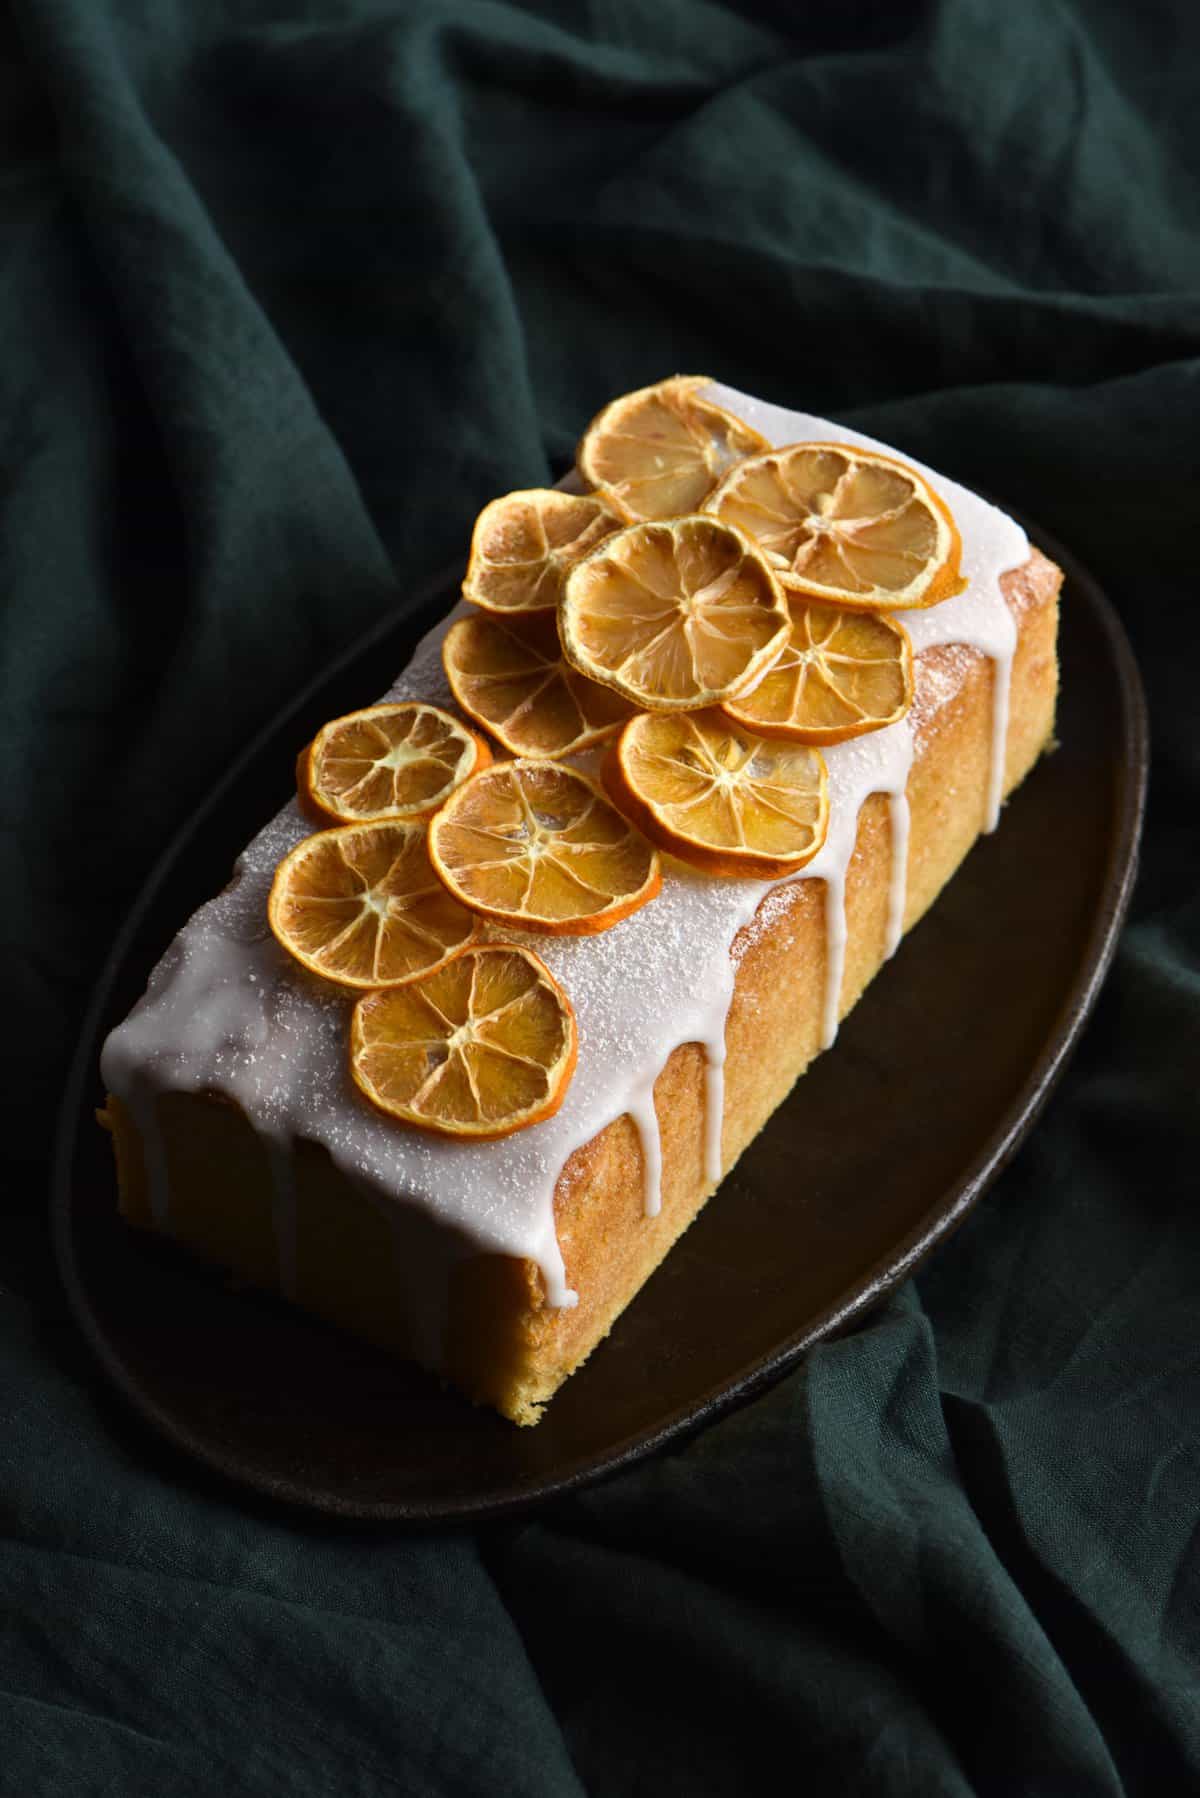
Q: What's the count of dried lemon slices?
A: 11